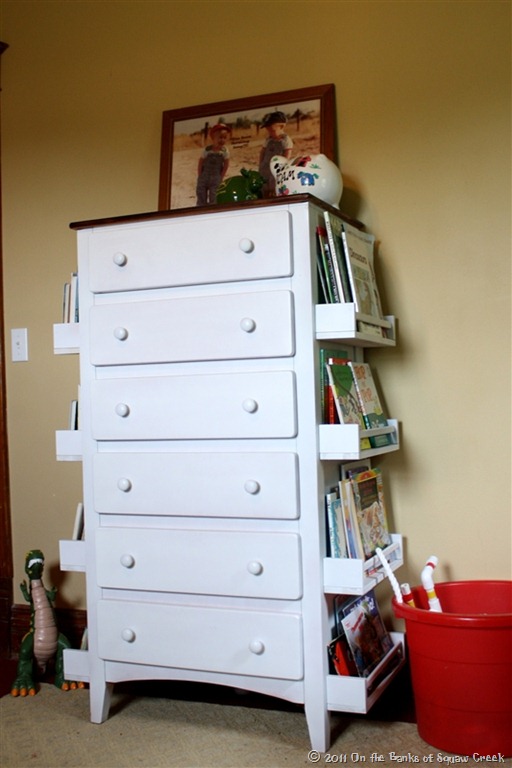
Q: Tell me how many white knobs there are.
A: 12